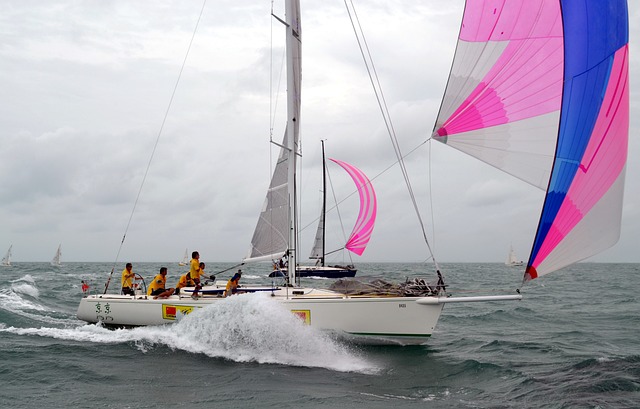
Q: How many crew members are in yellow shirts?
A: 6